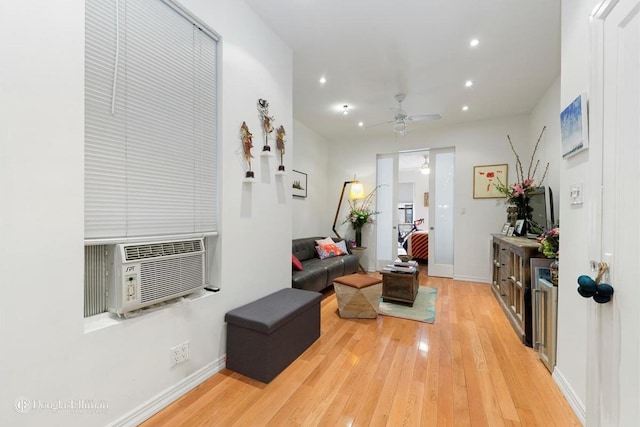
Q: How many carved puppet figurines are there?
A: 3